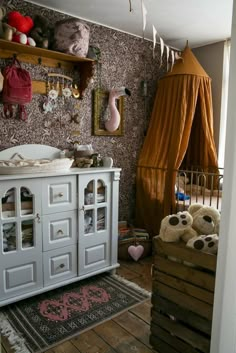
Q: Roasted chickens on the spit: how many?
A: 0